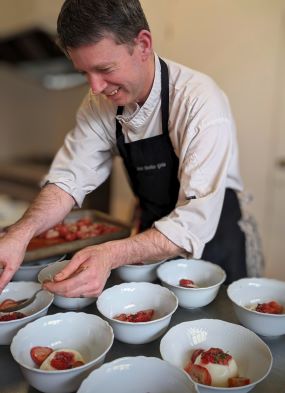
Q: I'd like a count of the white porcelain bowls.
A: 10